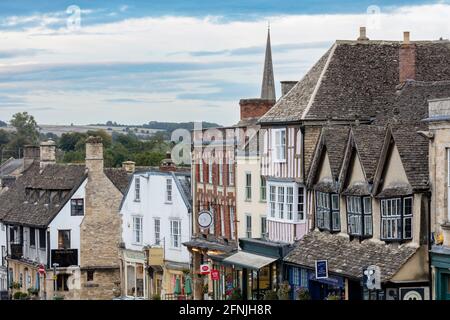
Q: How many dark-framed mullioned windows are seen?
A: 3